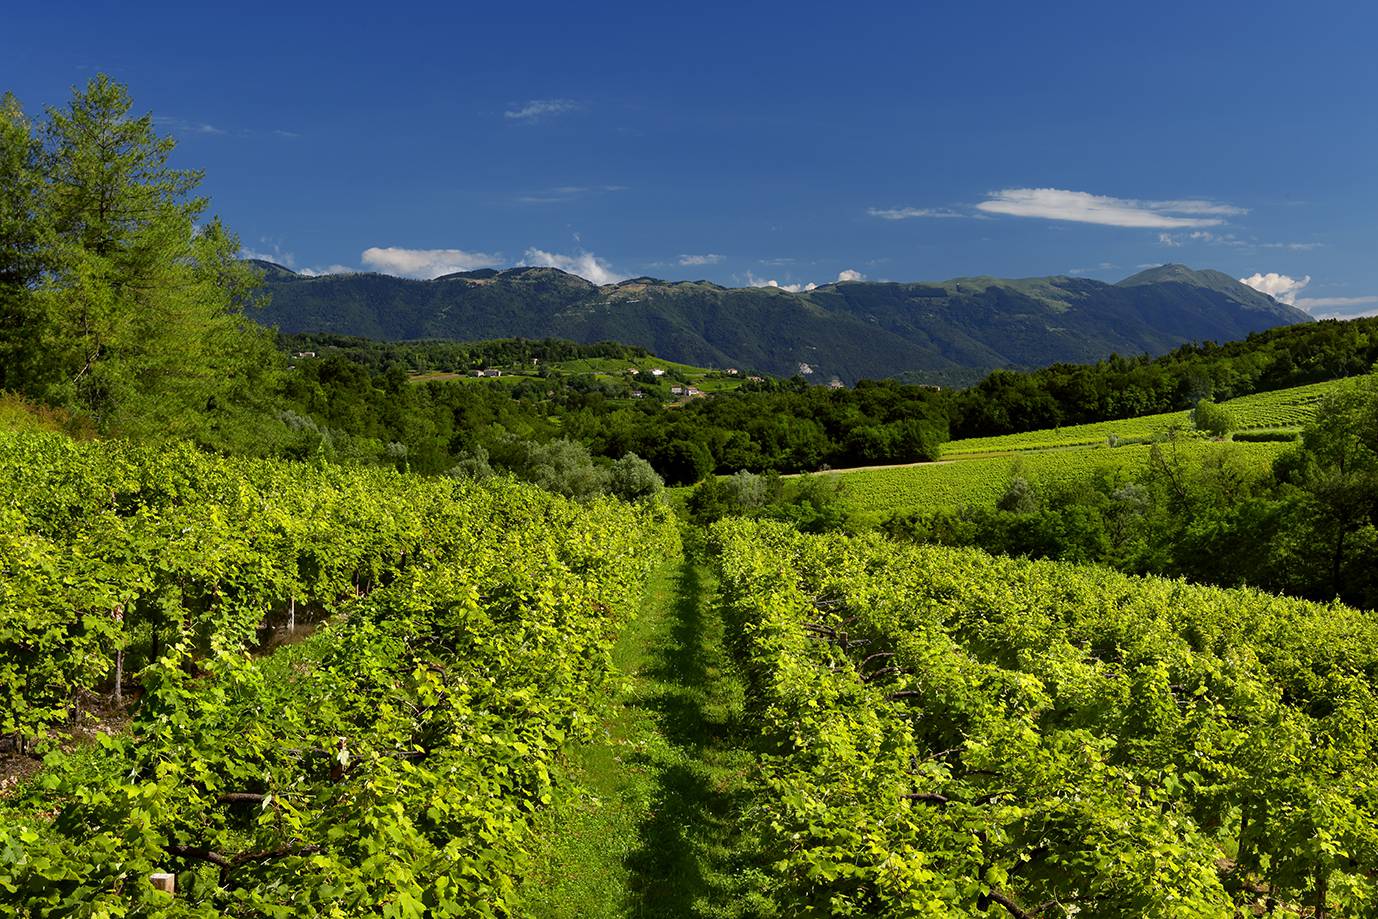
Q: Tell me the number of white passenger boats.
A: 0